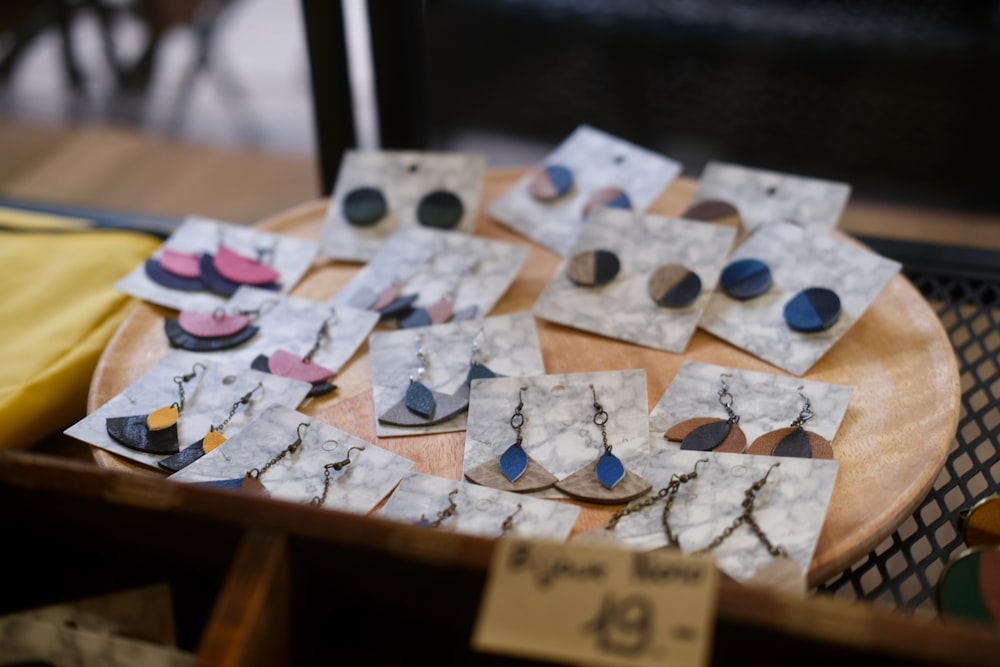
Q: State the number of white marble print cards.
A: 15